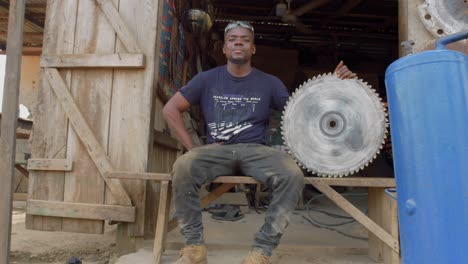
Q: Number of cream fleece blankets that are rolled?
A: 0